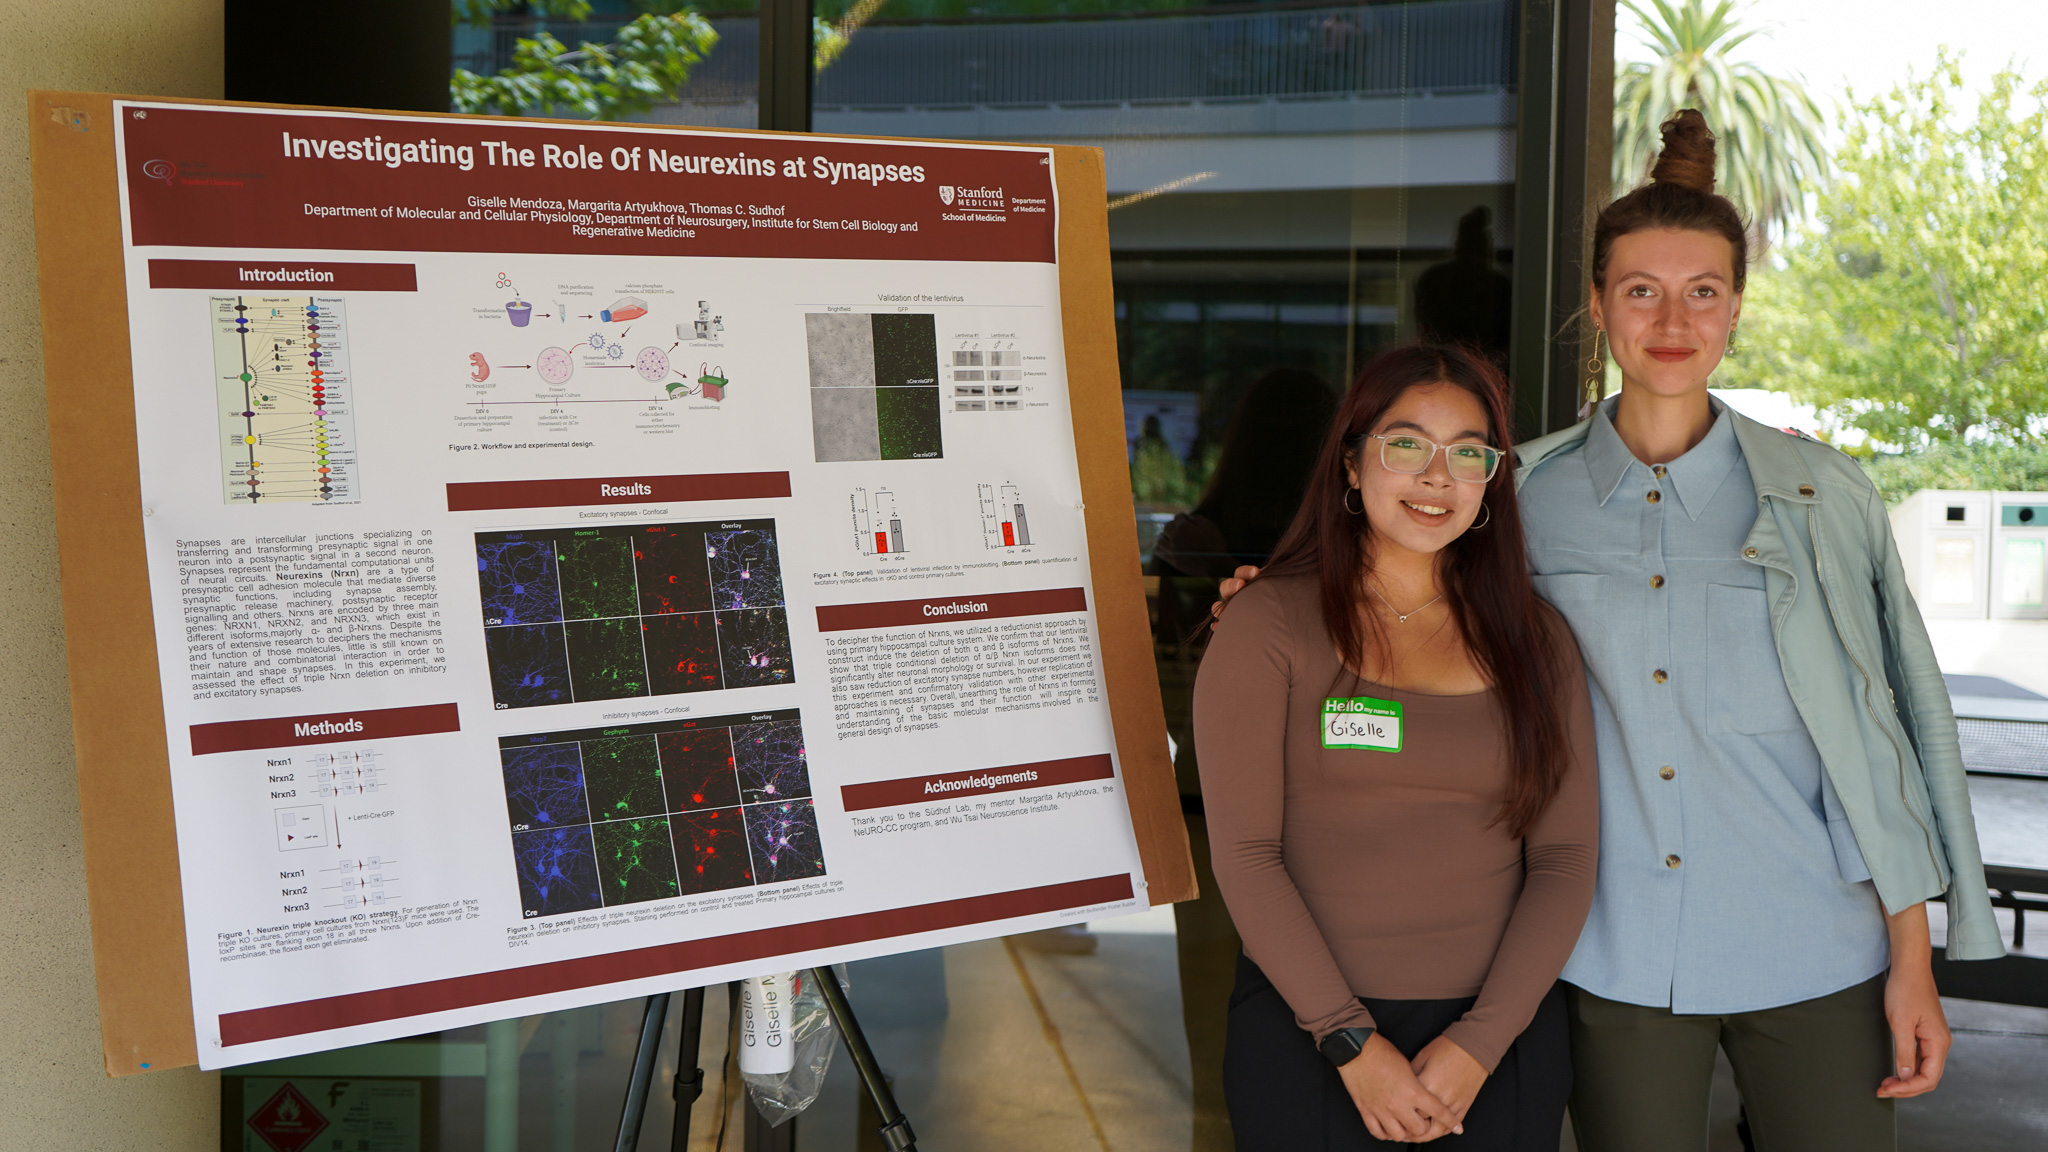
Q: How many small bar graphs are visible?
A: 2